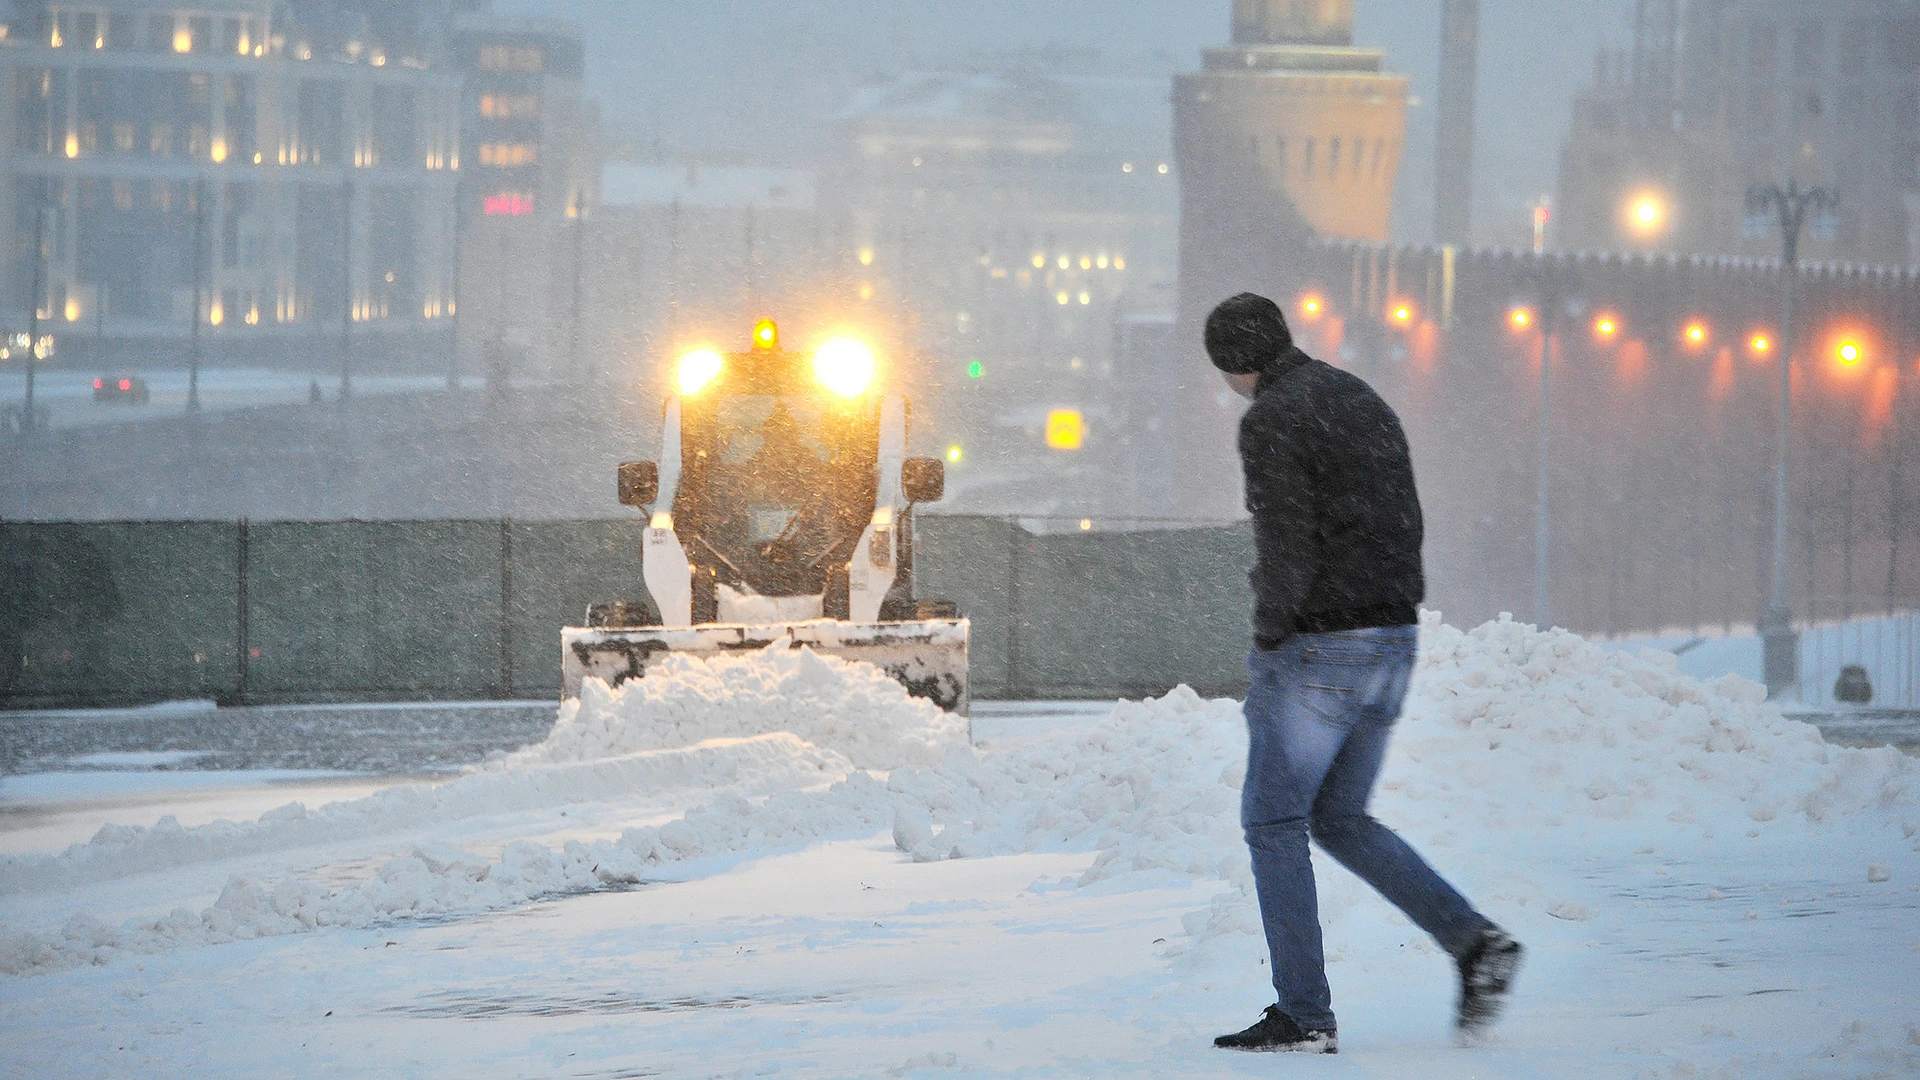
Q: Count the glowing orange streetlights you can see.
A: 7